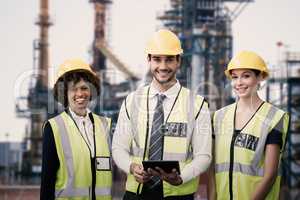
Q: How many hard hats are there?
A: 3